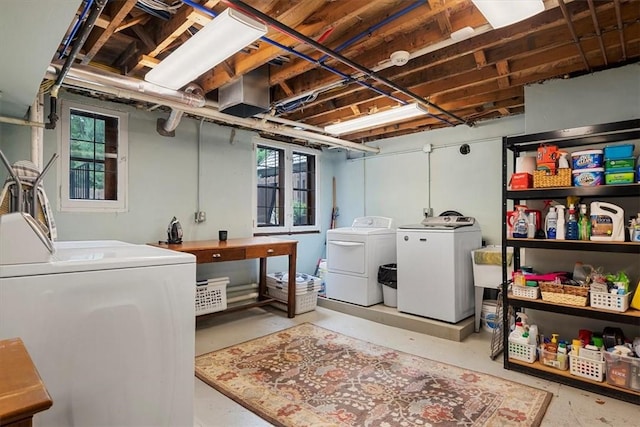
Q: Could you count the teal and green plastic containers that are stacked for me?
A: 3